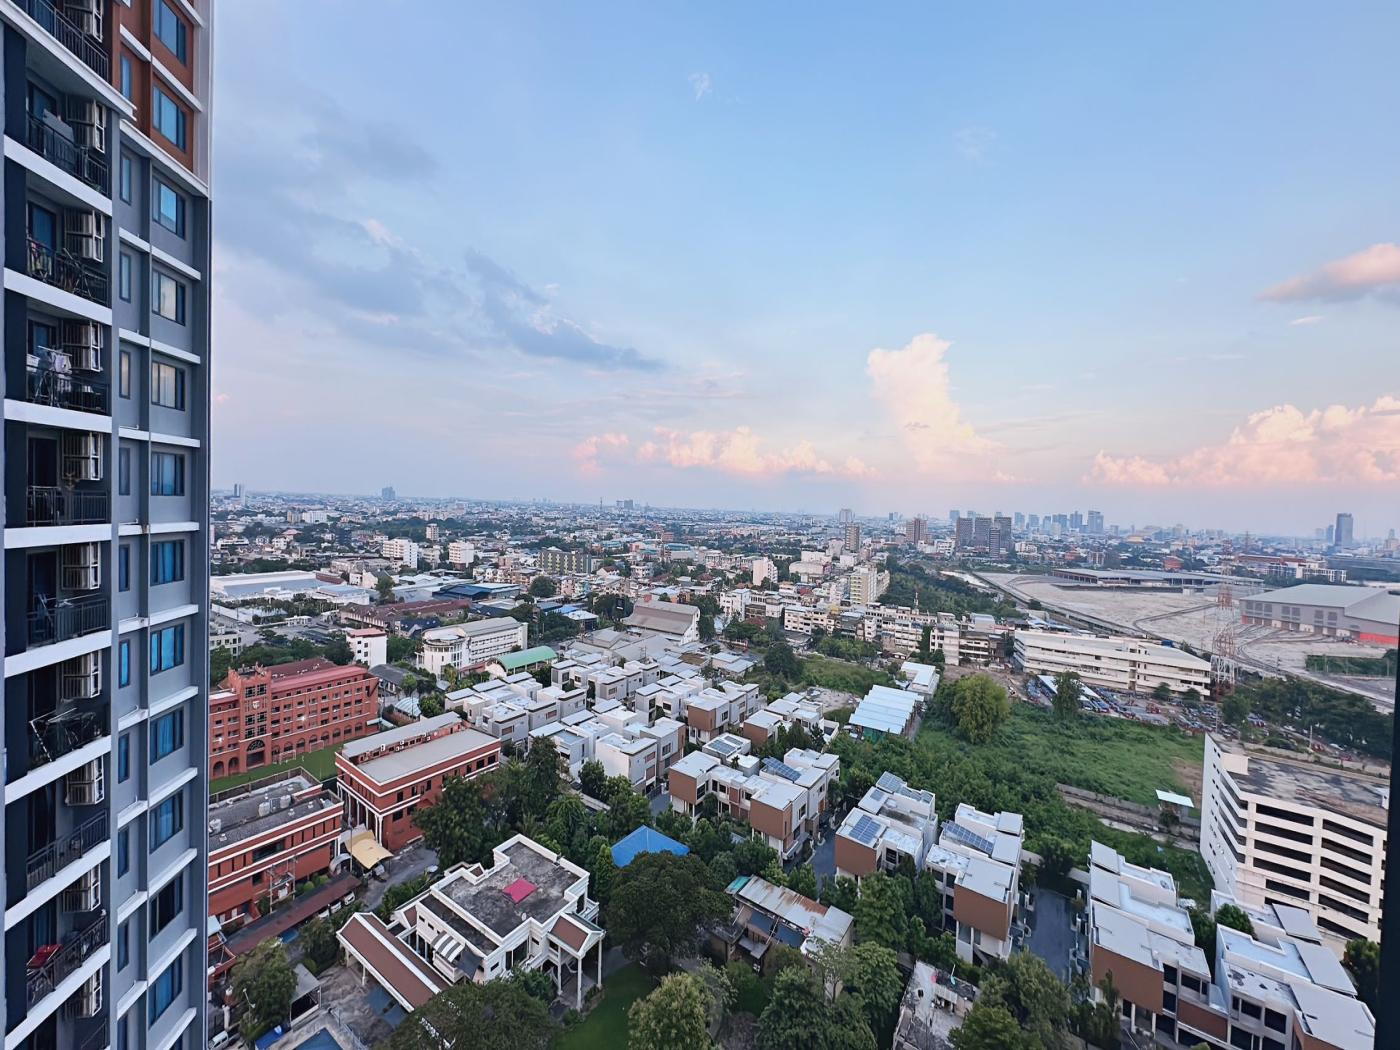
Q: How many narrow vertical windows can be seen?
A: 11